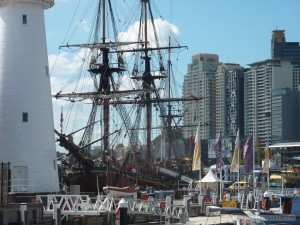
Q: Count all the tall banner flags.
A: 5